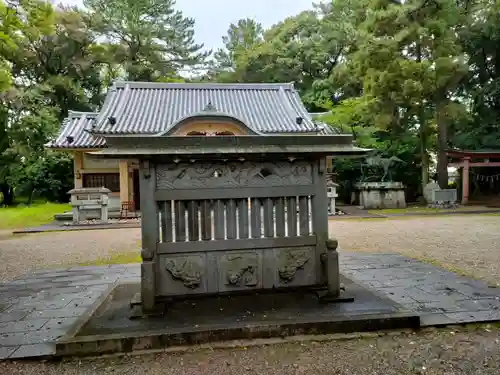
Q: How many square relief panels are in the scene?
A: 3